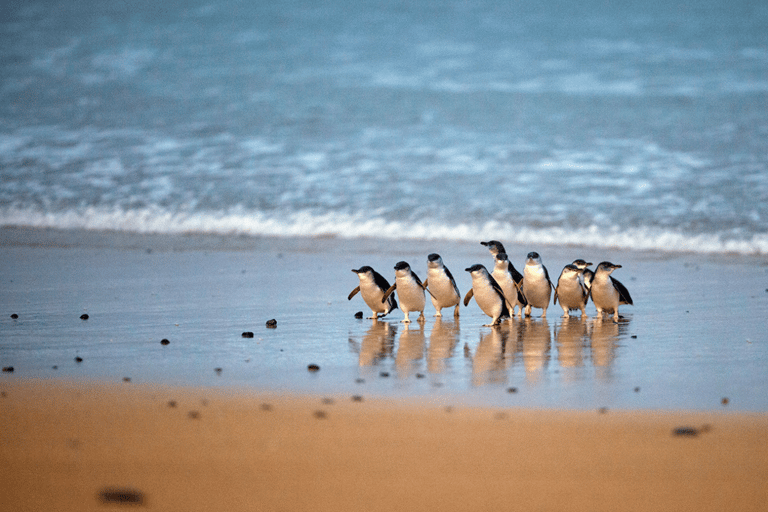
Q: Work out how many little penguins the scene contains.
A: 10